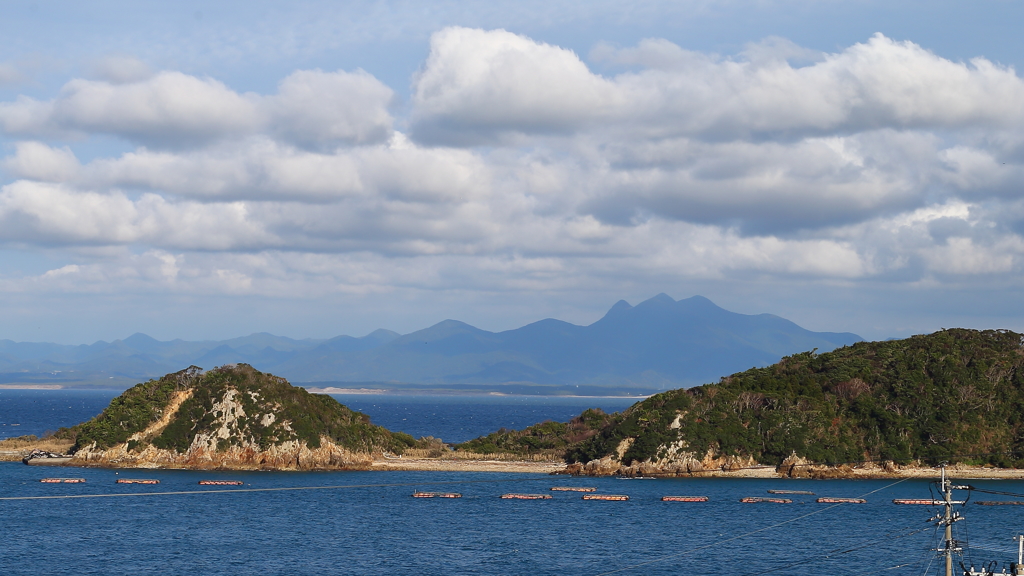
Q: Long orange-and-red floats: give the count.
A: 13